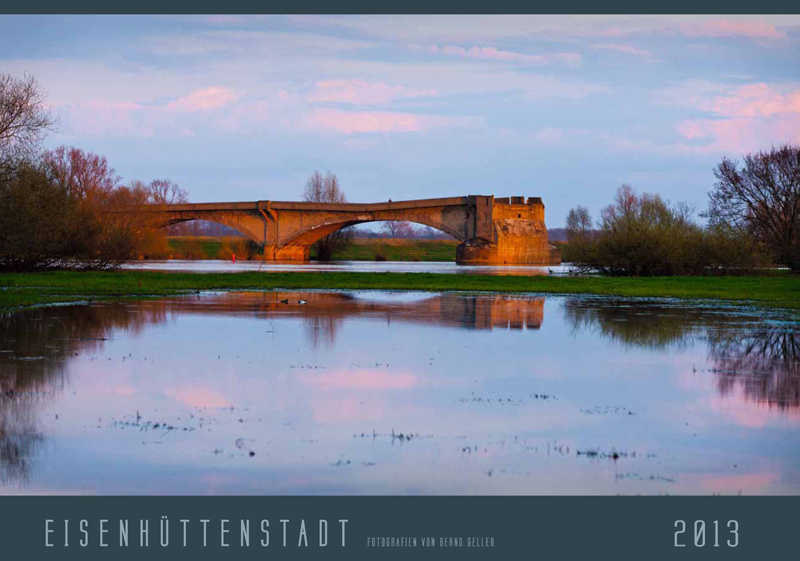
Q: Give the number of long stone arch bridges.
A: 1